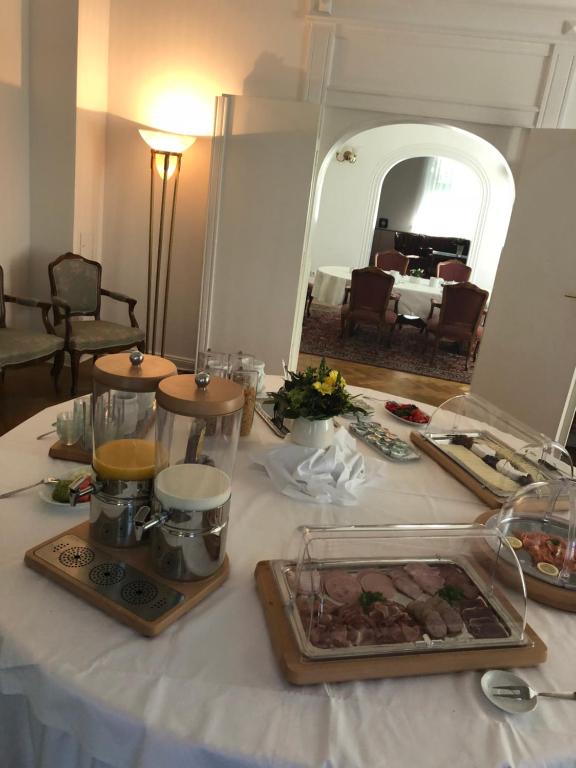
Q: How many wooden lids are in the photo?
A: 2